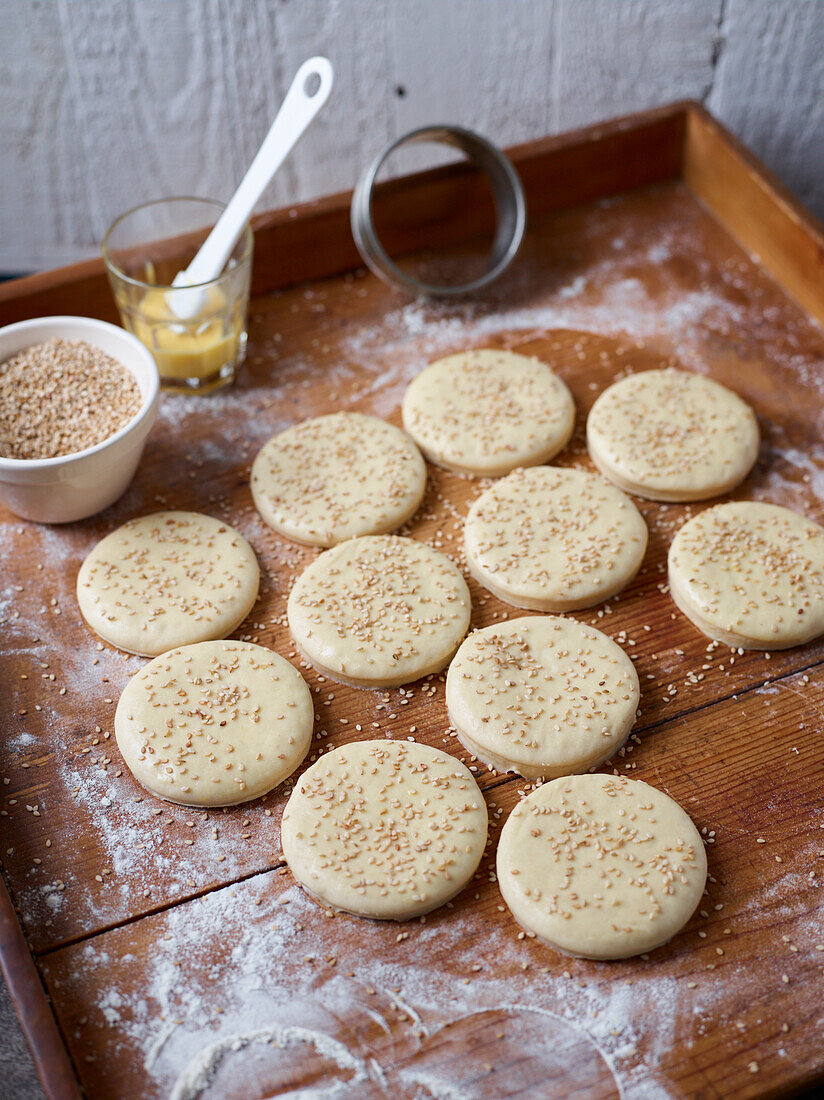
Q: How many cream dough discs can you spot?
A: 11